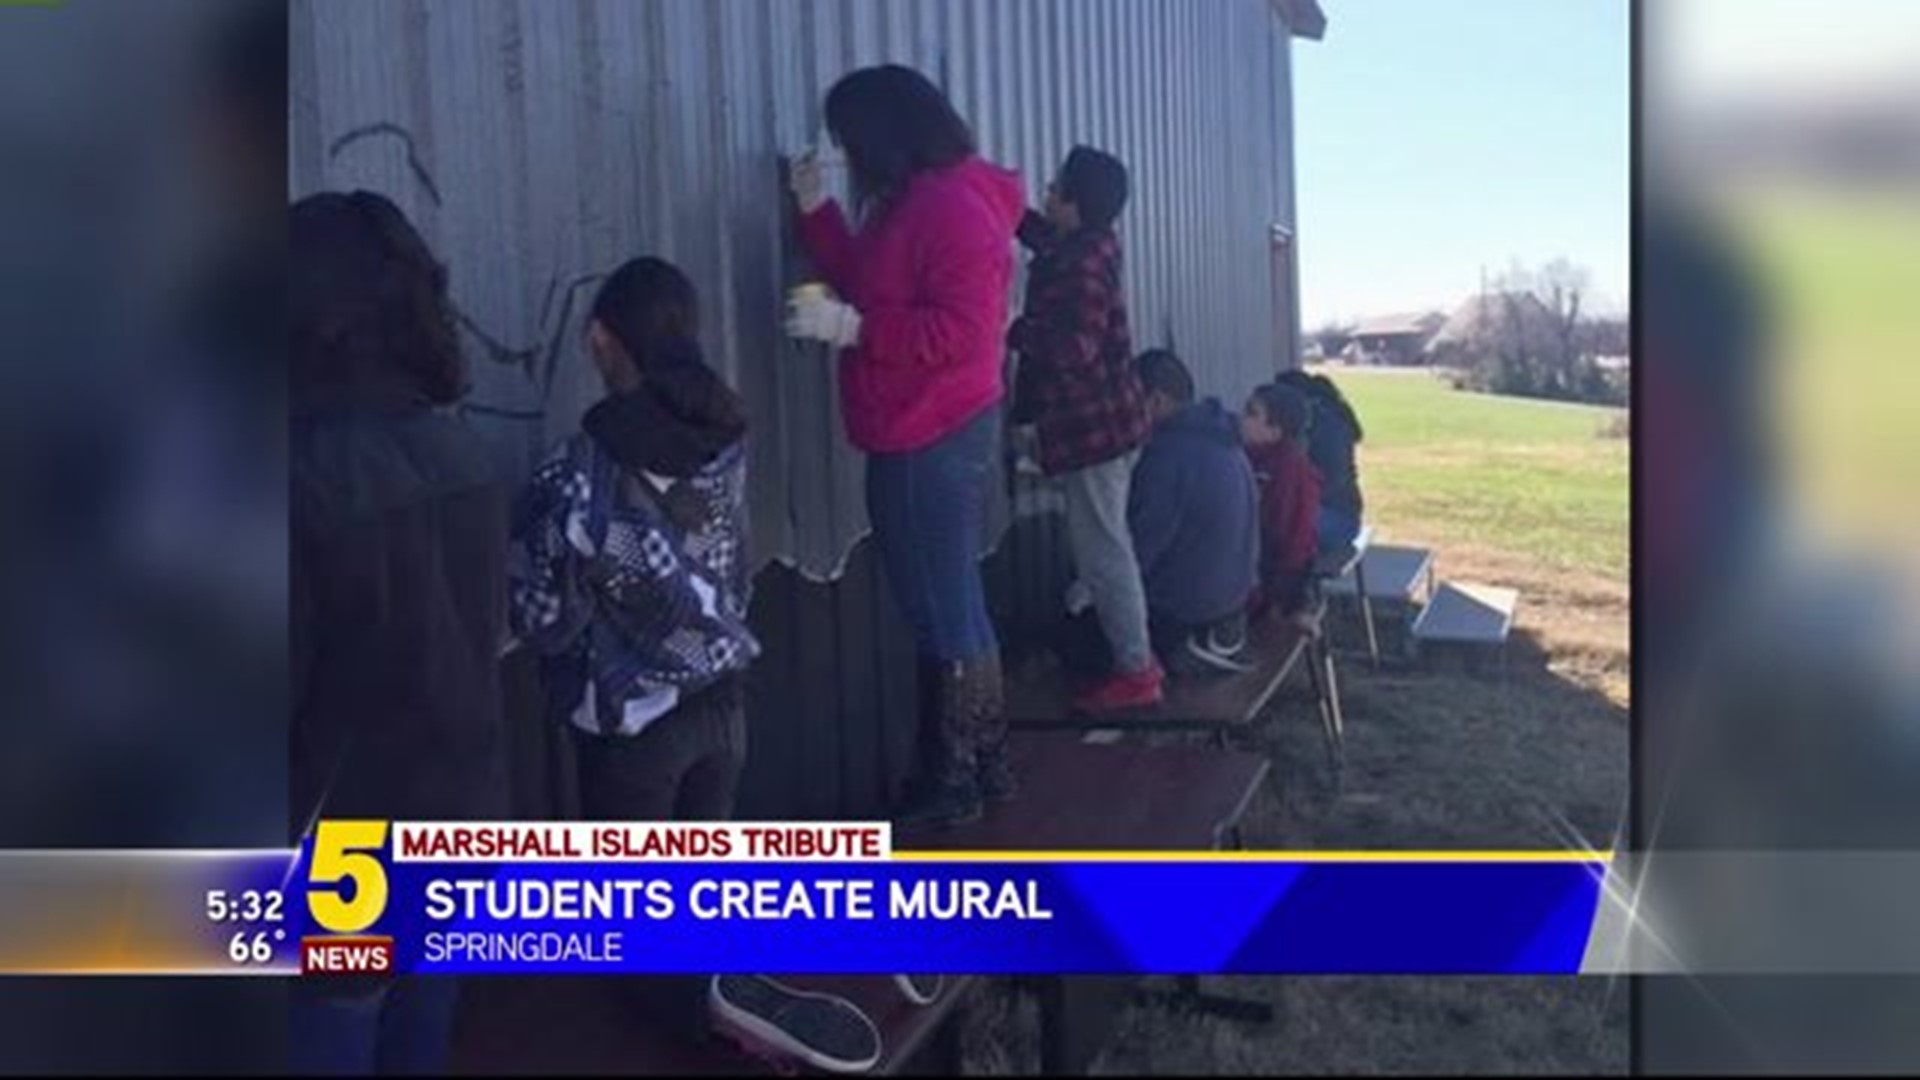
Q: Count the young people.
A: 7